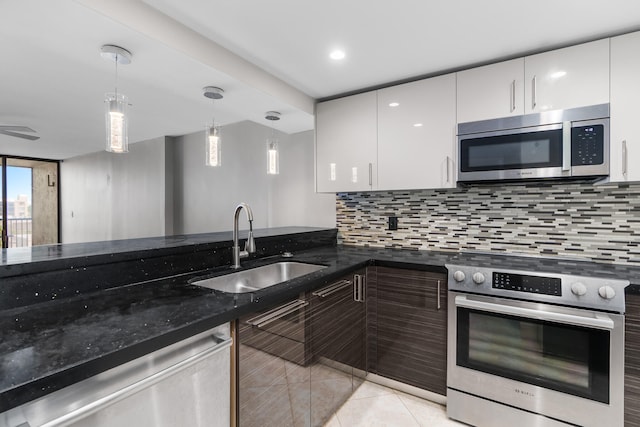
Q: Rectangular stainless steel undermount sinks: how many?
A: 1